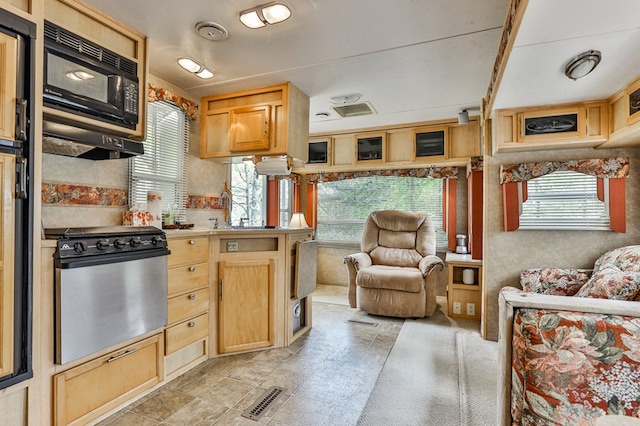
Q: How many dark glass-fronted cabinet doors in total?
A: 5